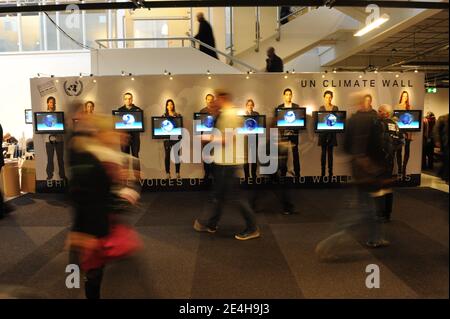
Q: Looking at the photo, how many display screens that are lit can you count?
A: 8